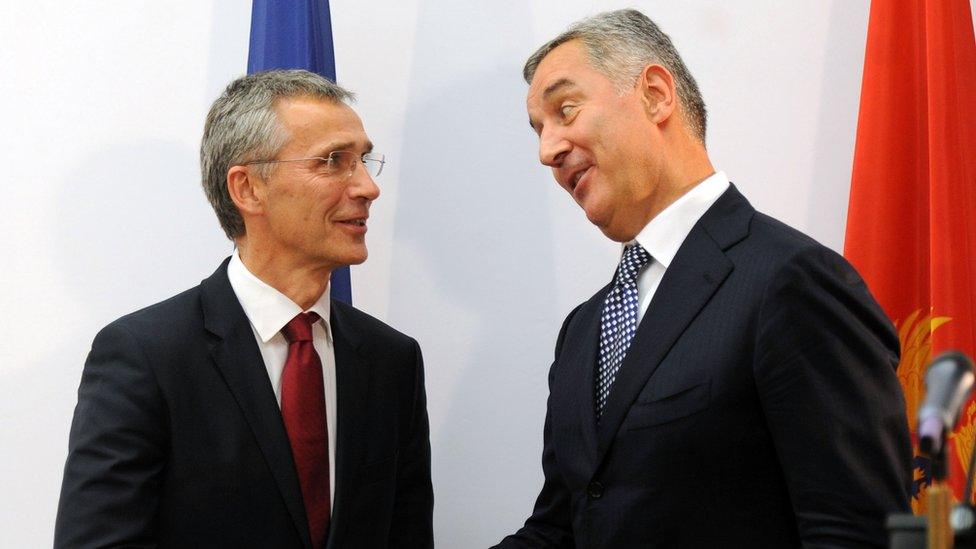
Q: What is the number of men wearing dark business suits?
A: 2